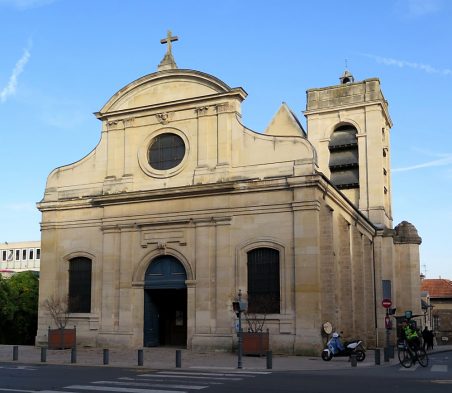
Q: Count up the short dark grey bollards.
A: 11